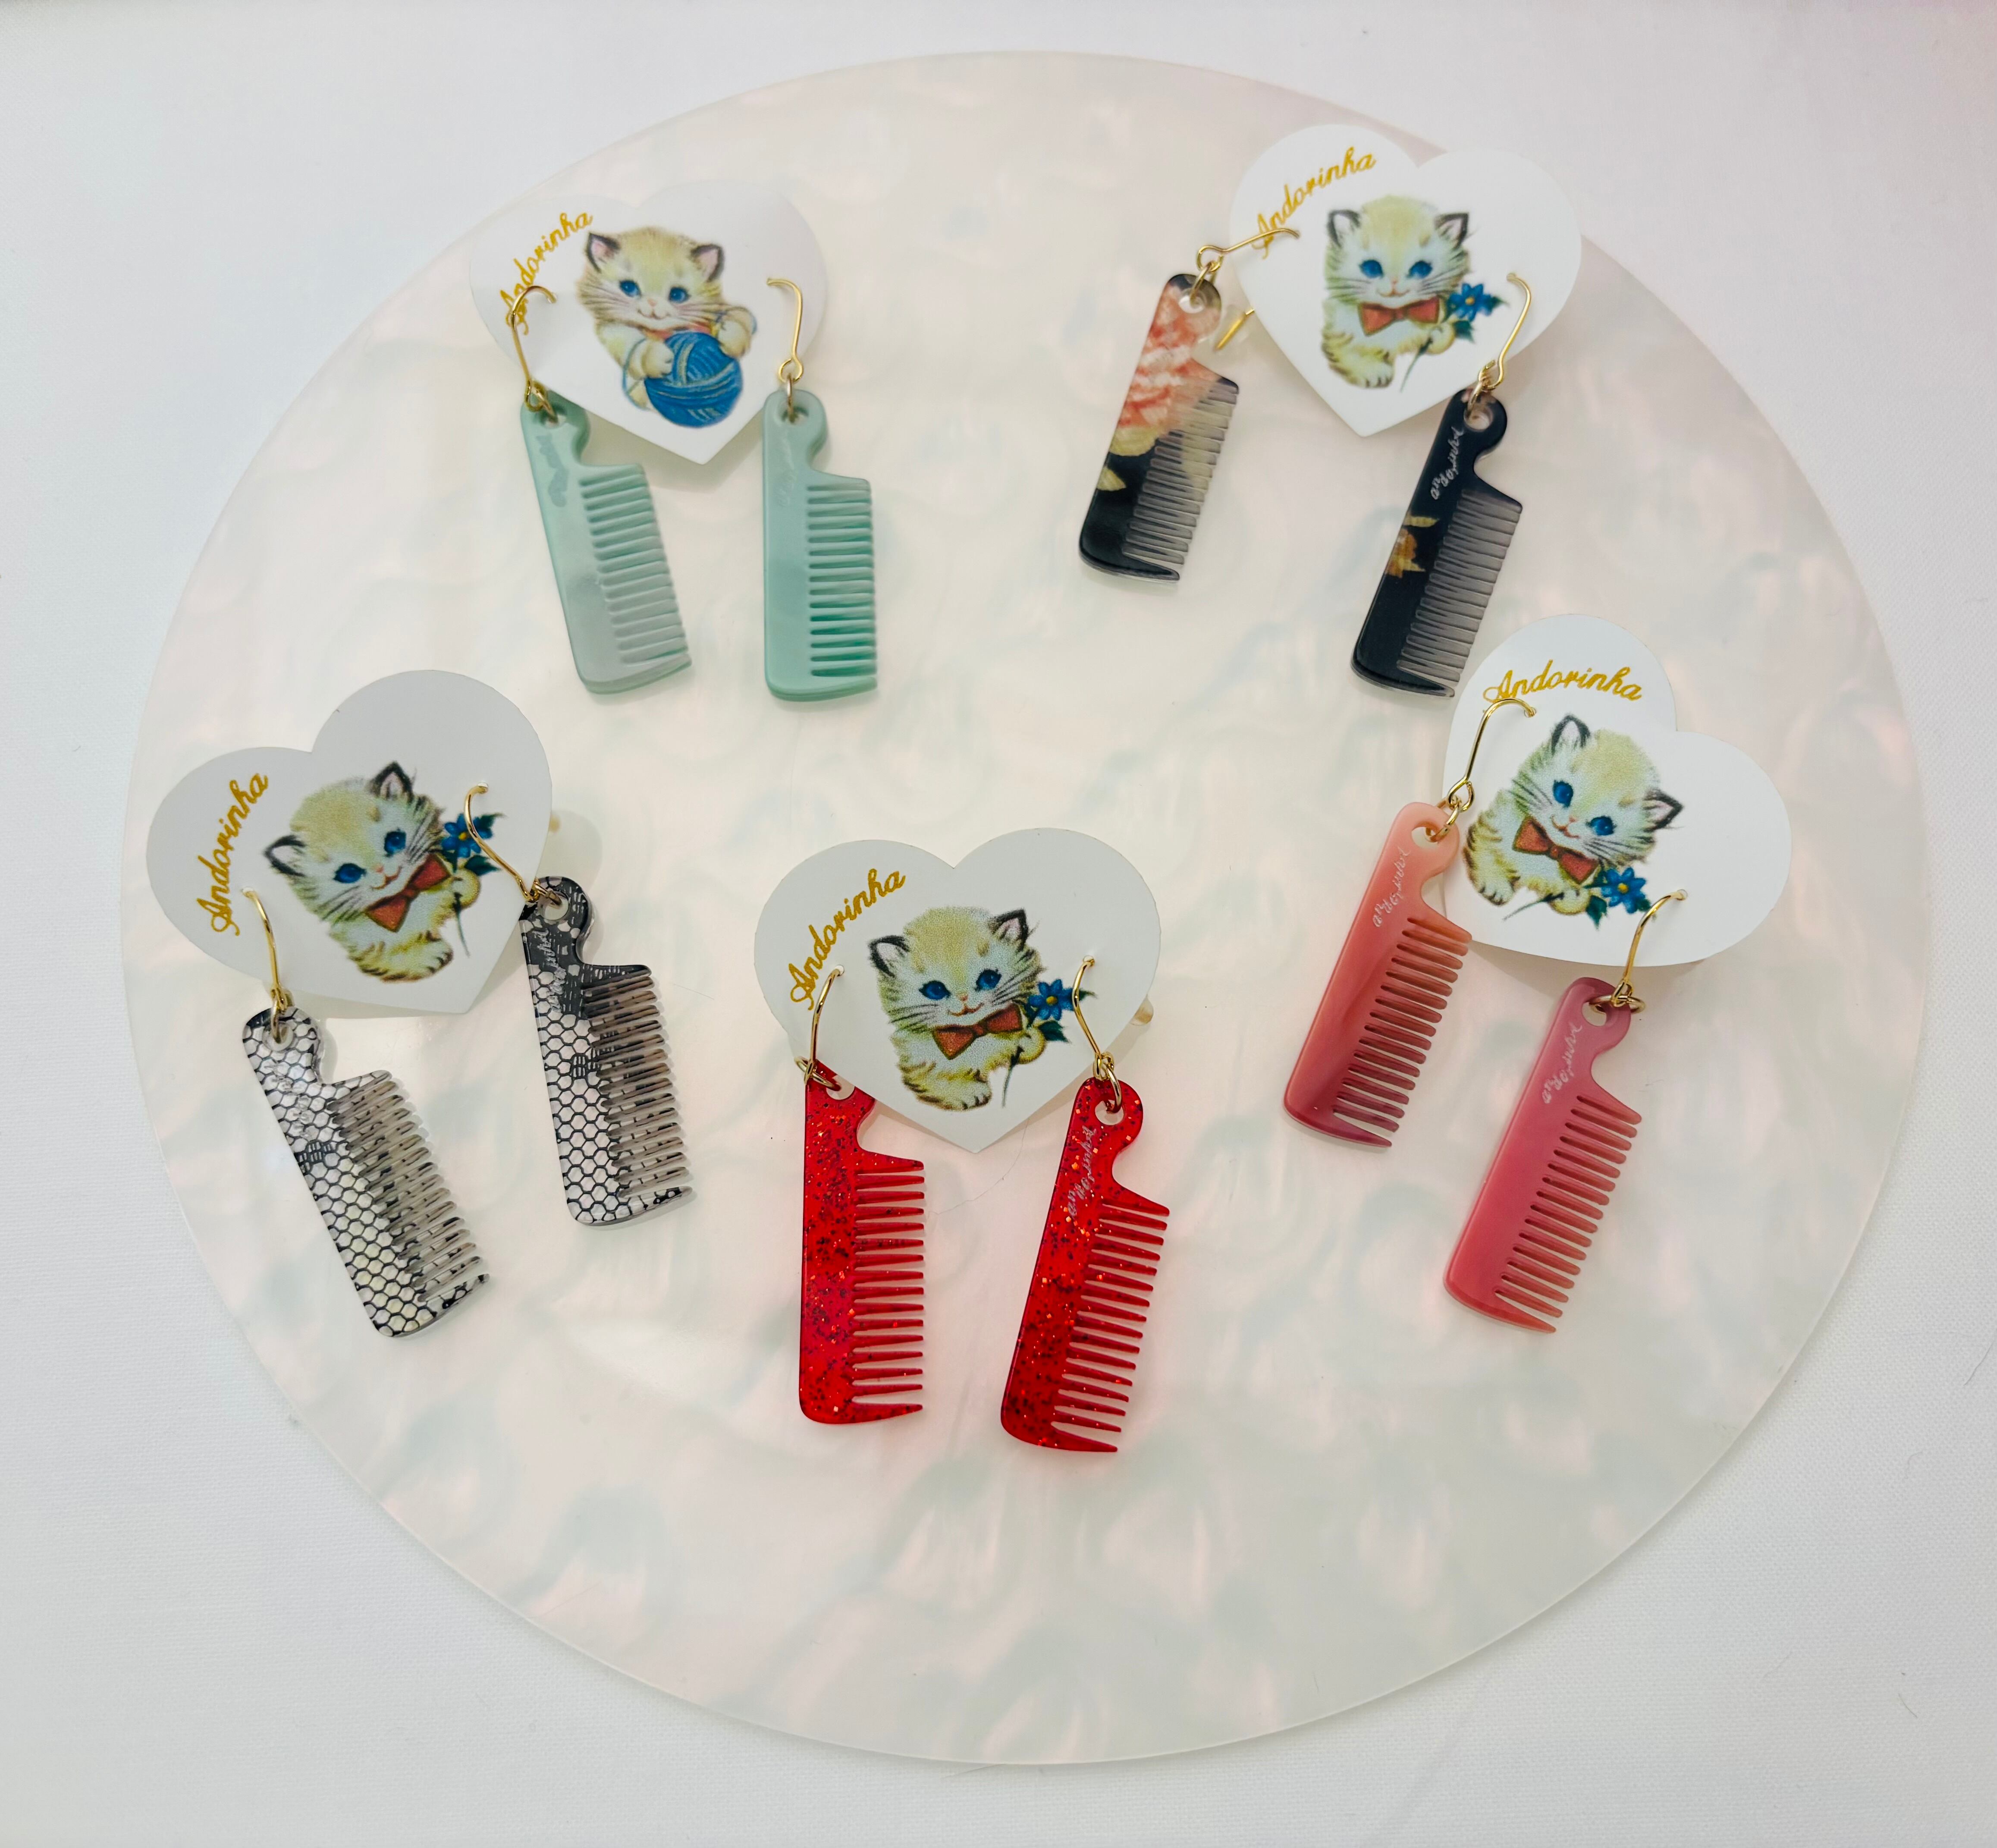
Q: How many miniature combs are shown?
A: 10